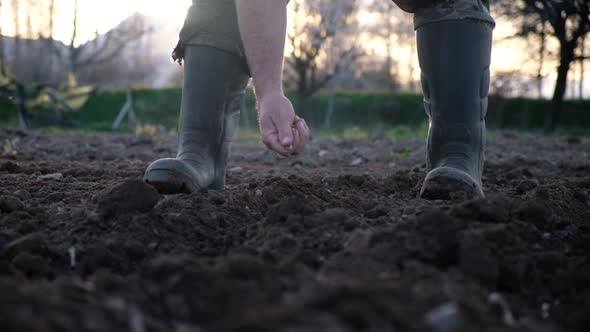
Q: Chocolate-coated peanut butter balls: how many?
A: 0